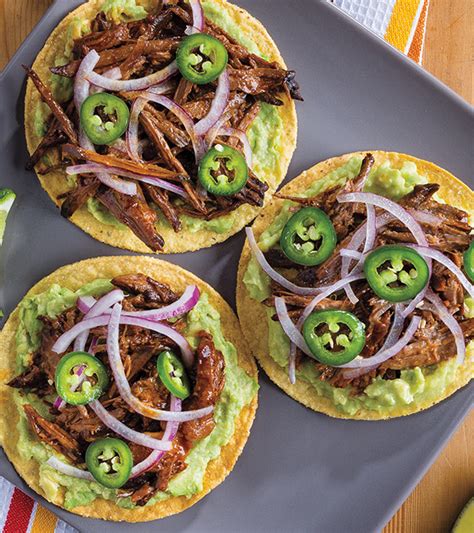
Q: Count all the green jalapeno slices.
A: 10